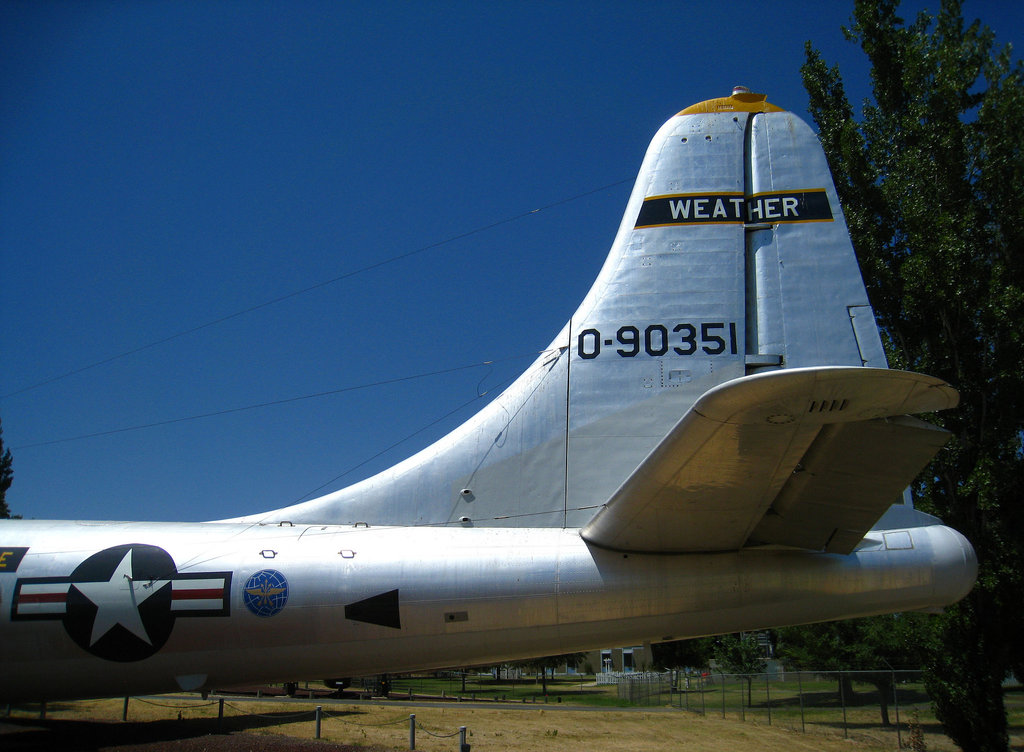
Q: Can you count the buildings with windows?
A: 1